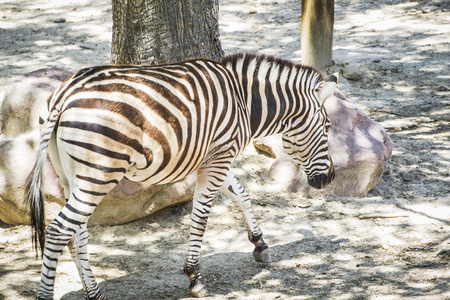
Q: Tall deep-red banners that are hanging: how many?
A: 0